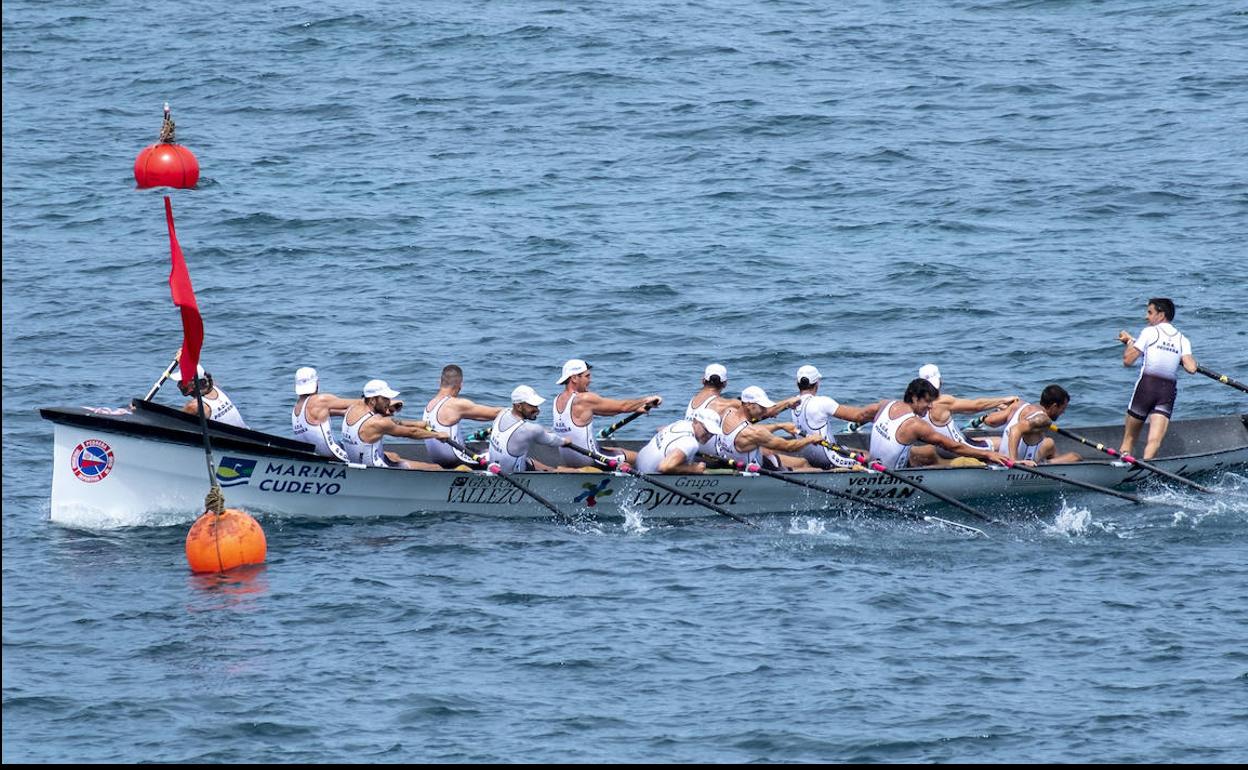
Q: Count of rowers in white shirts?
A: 14